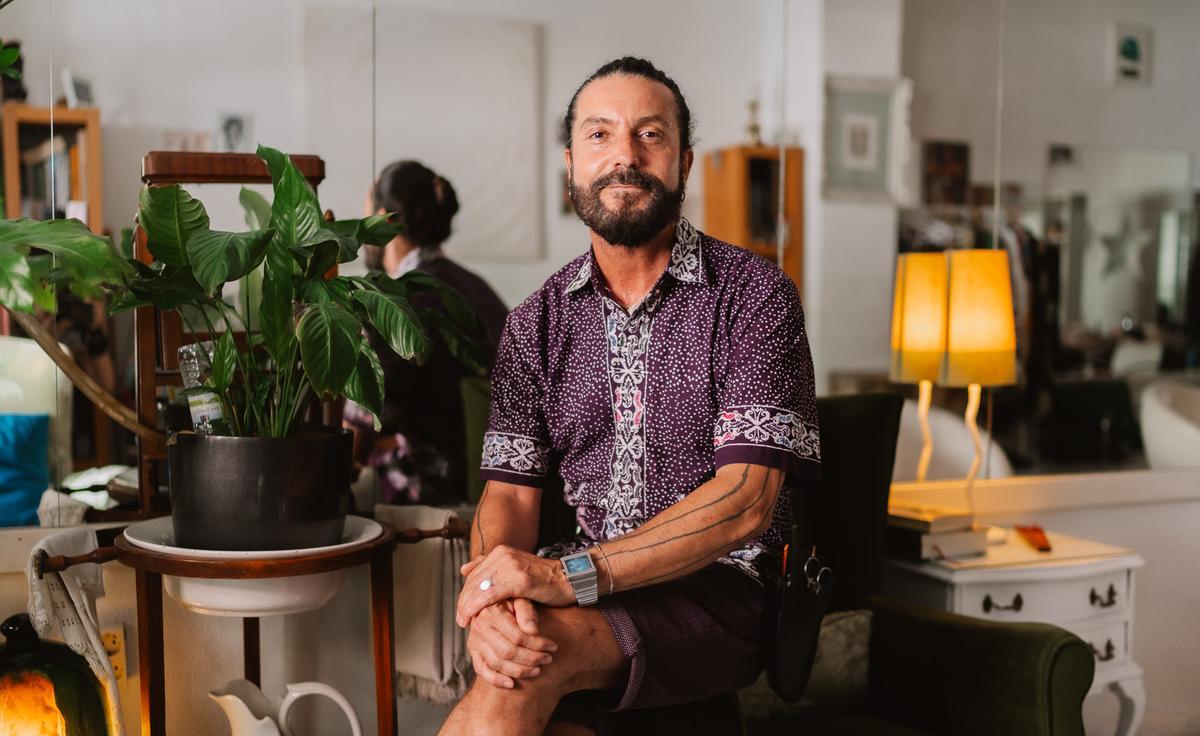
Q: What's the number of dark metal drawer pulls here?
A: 3